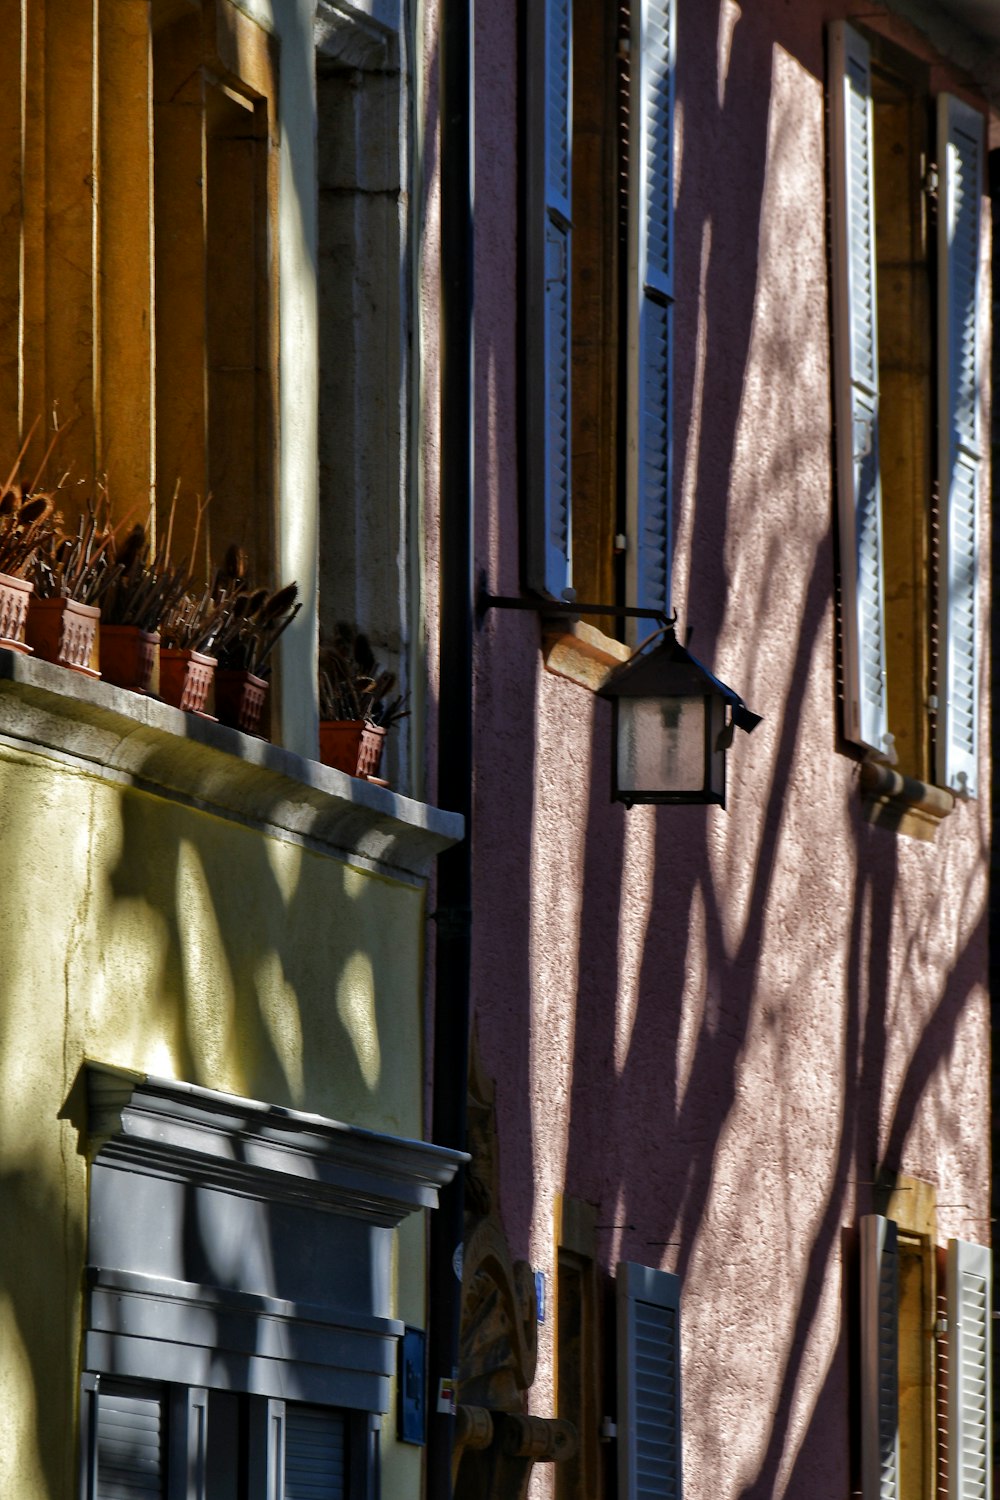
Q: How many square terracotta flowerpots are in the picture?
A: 6